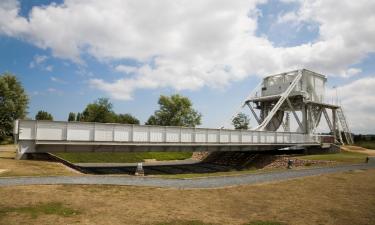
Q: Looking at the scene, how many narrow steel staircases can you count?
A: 1